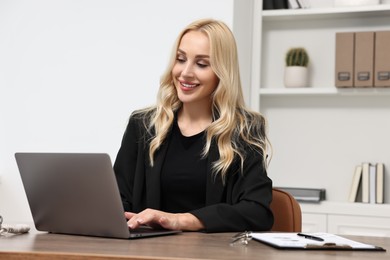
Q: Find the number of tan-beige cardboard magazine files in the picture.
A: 3